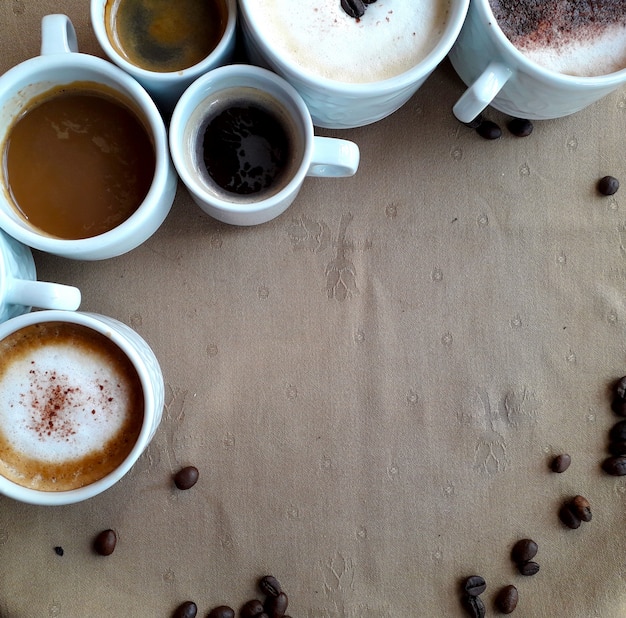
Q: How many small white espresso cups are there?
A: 2